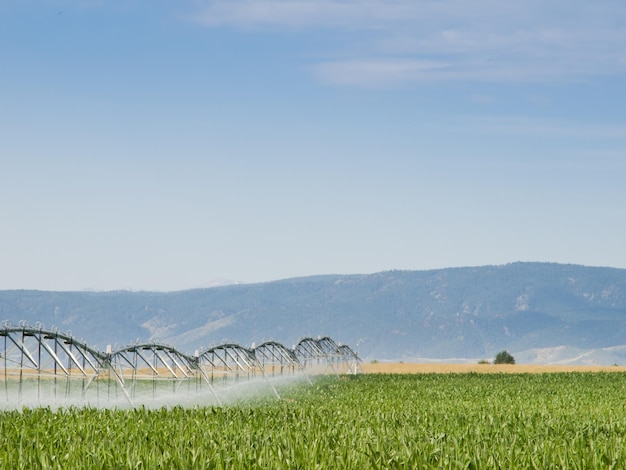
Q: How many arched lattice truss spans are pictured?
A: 7